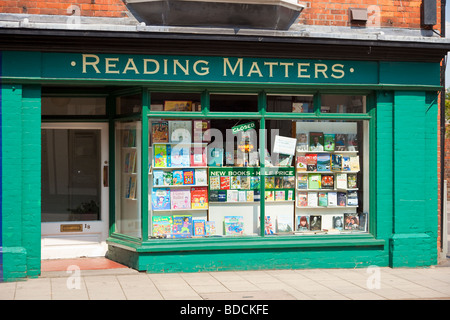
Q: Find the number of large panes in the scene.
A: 2